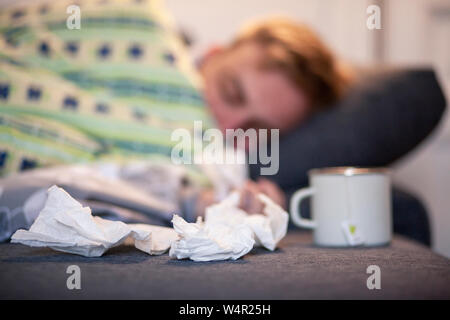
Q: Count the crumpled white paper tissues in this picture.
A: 3